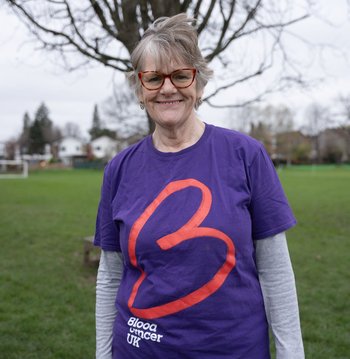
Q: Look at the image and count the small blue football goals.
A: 0